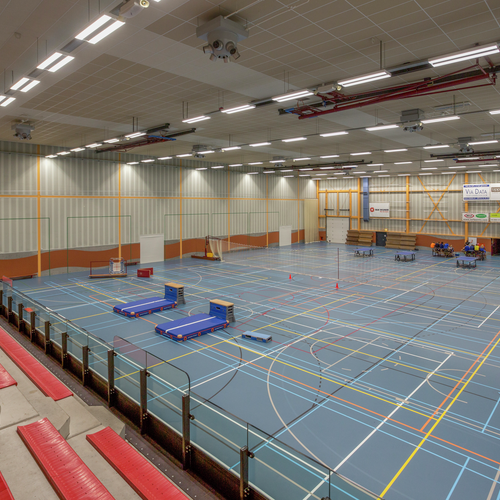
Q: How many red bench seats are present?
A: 5